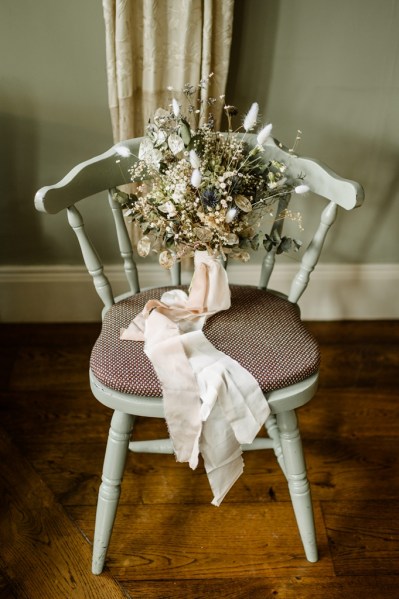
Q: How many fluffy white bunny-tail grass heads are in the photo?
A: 8